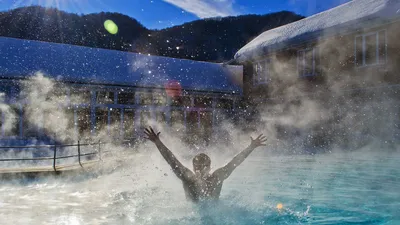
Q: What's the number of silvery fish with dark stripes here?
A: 0